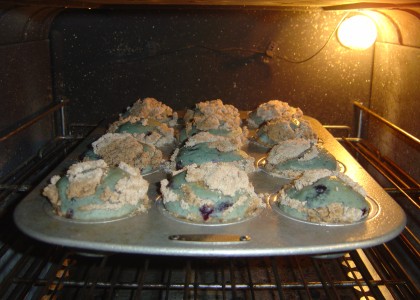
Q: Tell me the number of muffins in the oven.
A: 12